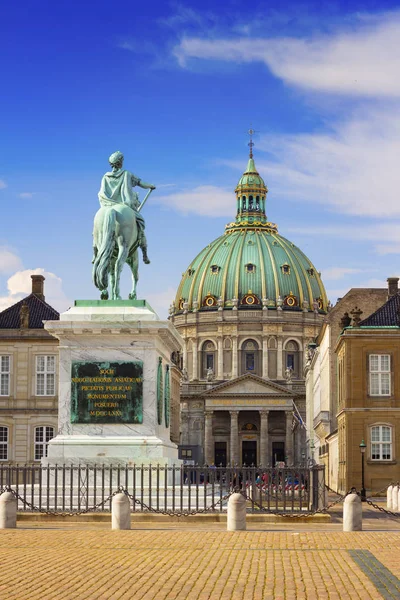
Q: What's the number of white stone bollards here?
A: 7